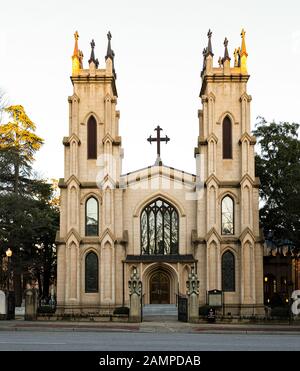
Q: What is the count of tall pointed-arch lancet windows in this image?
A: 6